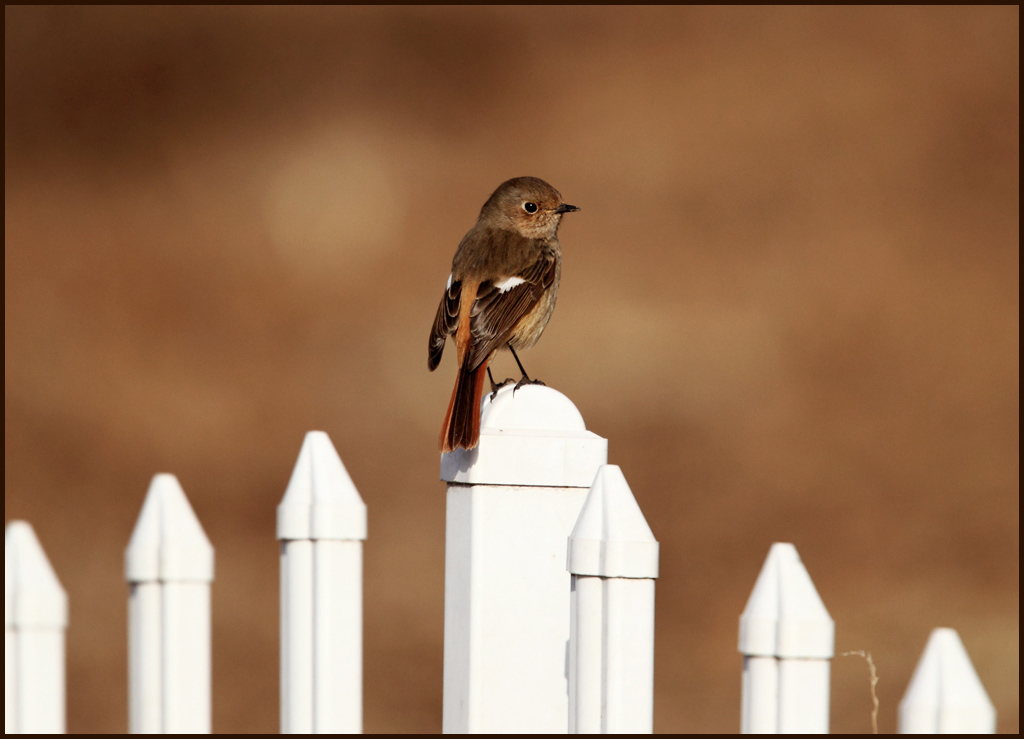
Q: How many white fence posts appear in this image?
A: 7